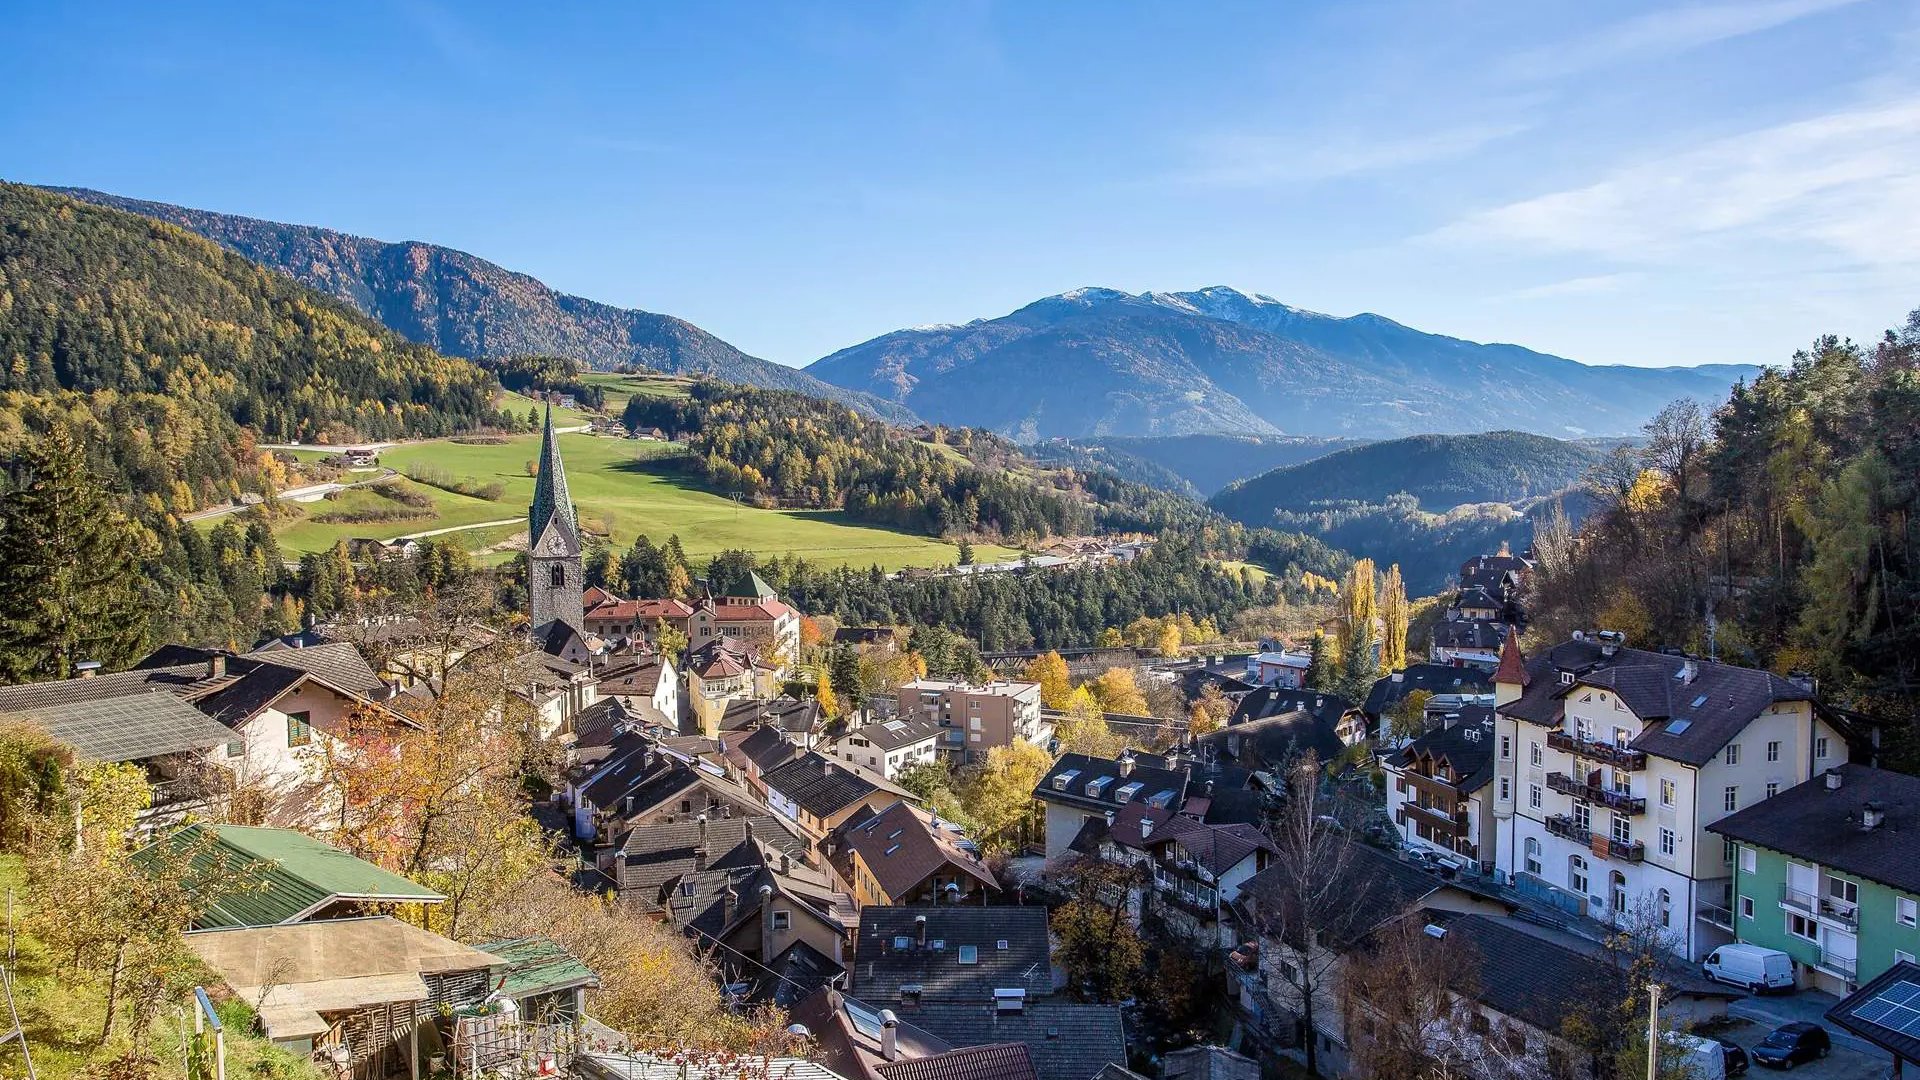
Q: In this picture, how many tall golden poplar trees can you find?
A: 2